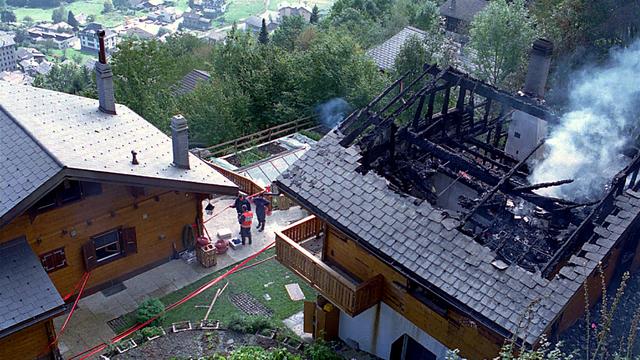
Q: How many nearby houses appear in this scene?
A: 2